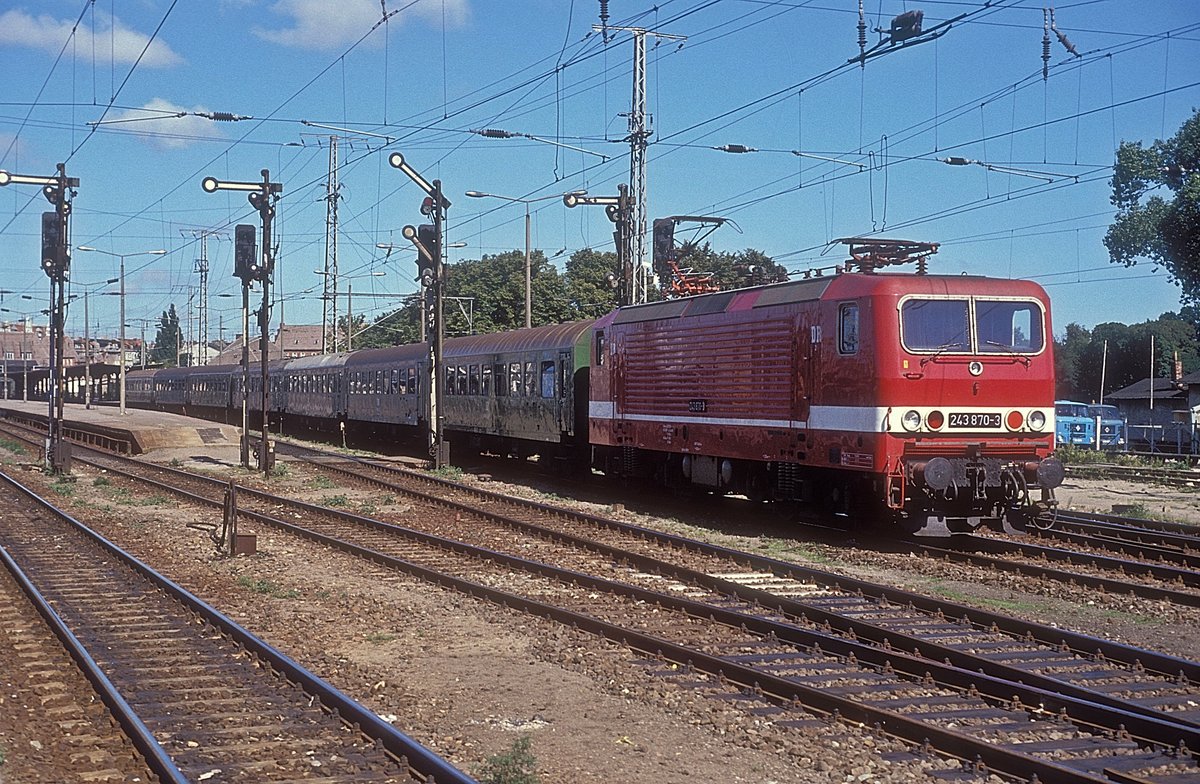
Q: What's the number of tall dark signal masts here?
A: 4